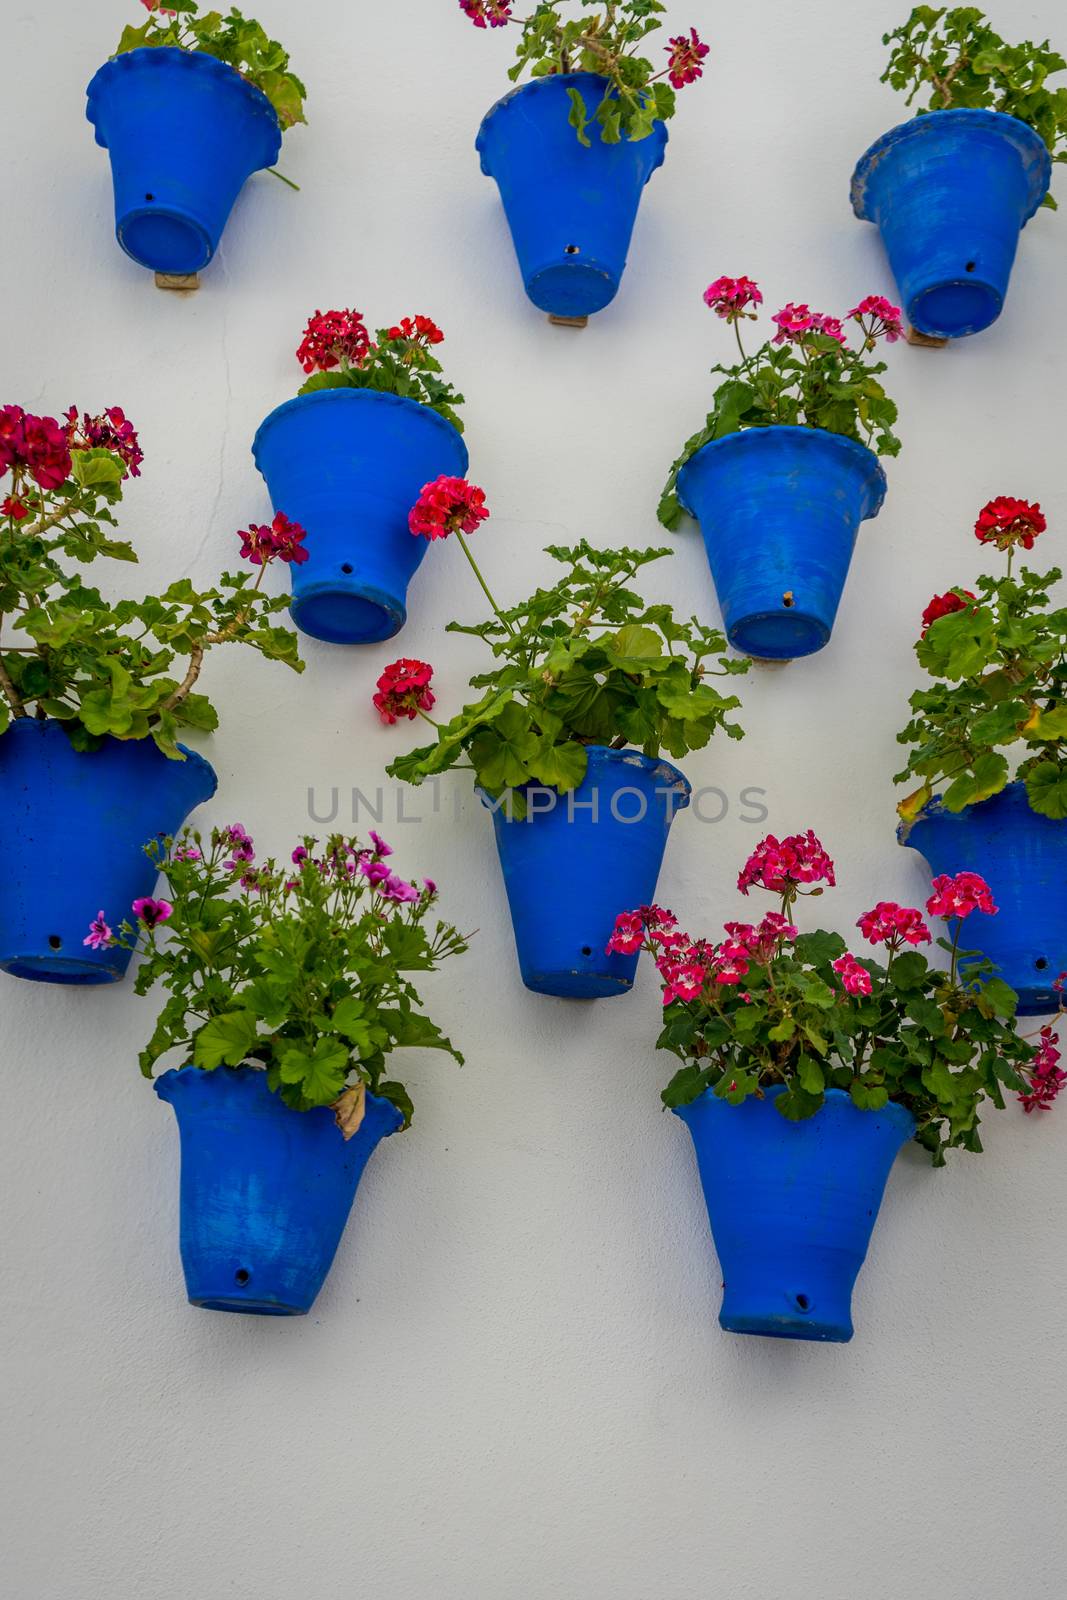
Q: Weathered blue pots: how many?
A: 10